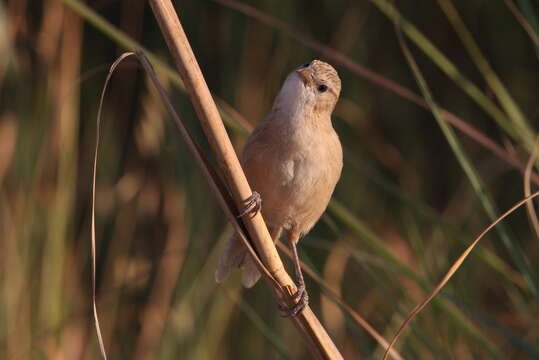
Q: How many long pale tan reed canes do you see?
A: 1